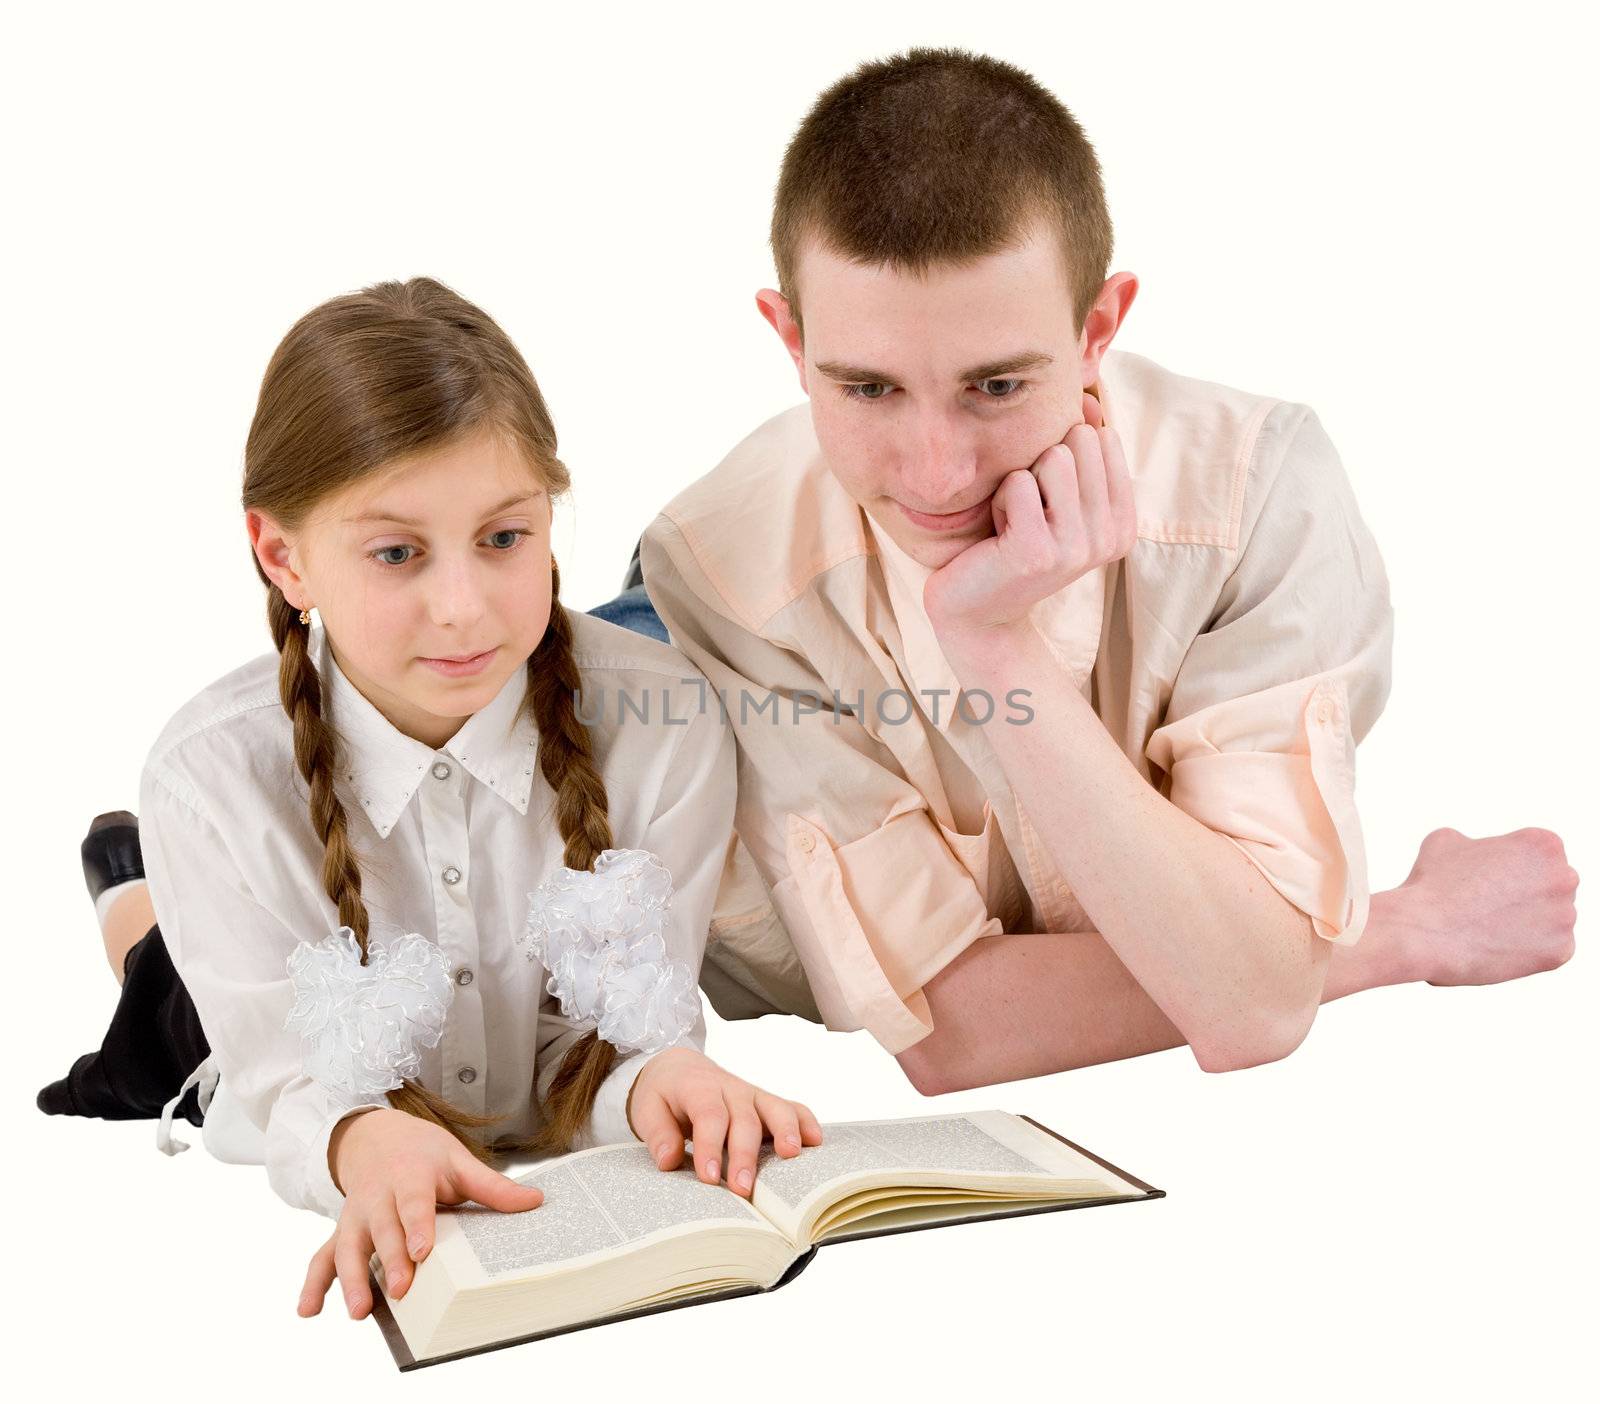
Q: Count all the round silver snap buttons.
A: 4